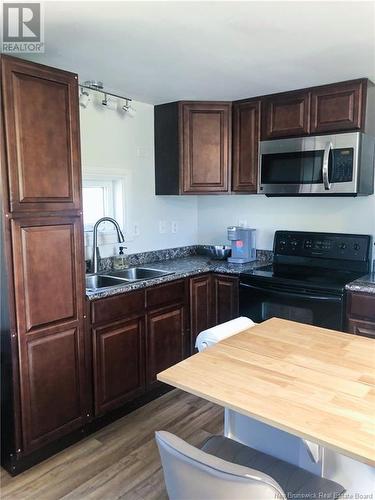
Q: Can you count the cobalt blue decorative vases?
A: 0